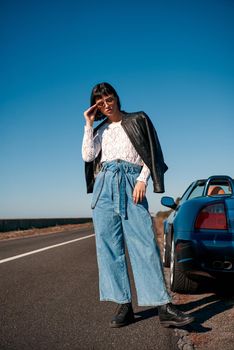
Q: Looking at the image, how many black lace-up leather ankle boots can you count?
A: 2